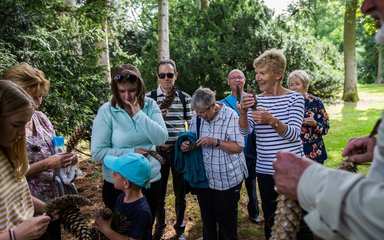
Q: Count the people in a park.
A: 10